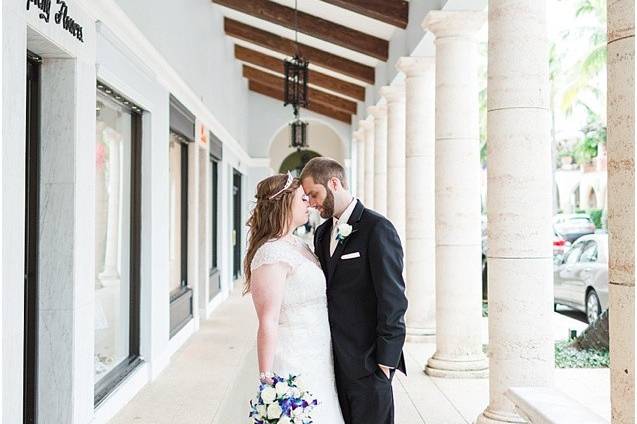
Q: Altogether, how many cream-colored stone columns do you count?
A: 8